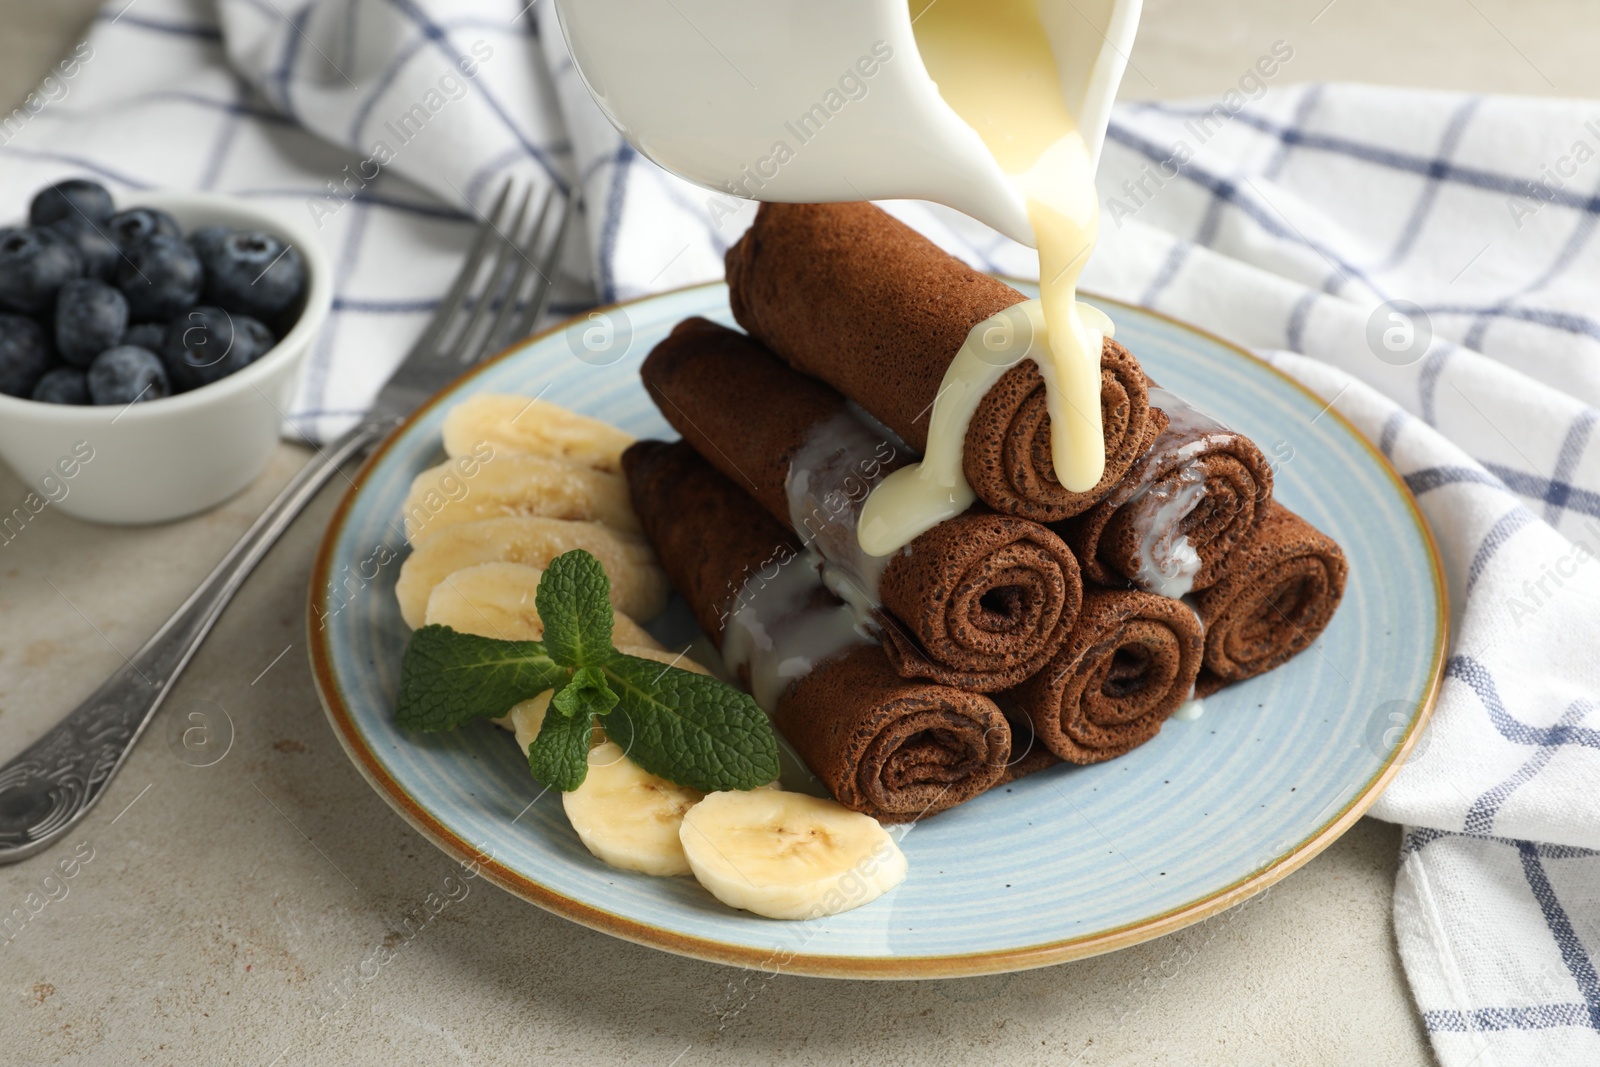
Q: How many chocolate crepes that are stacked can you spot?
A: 6